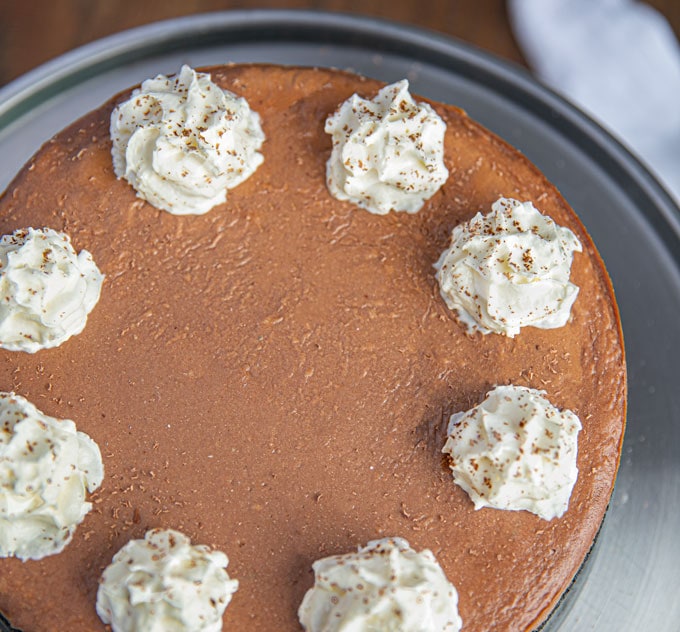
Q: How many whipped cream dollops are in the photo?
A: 8